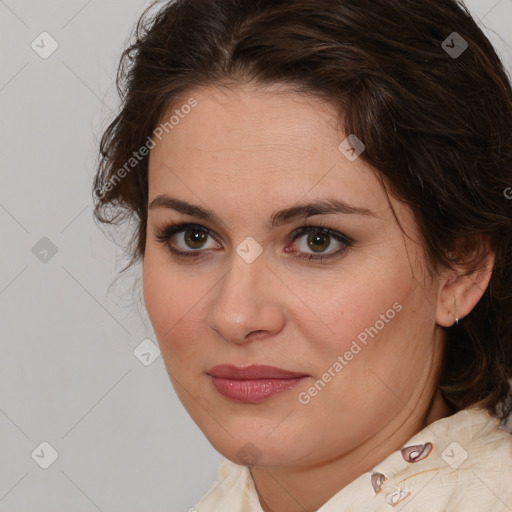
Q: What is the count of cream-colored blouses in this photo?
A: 1